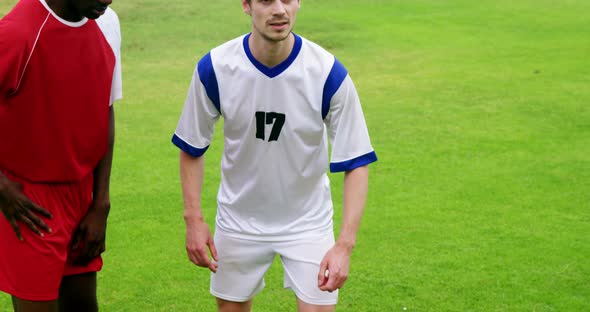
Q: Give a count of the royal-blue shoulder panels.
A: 2